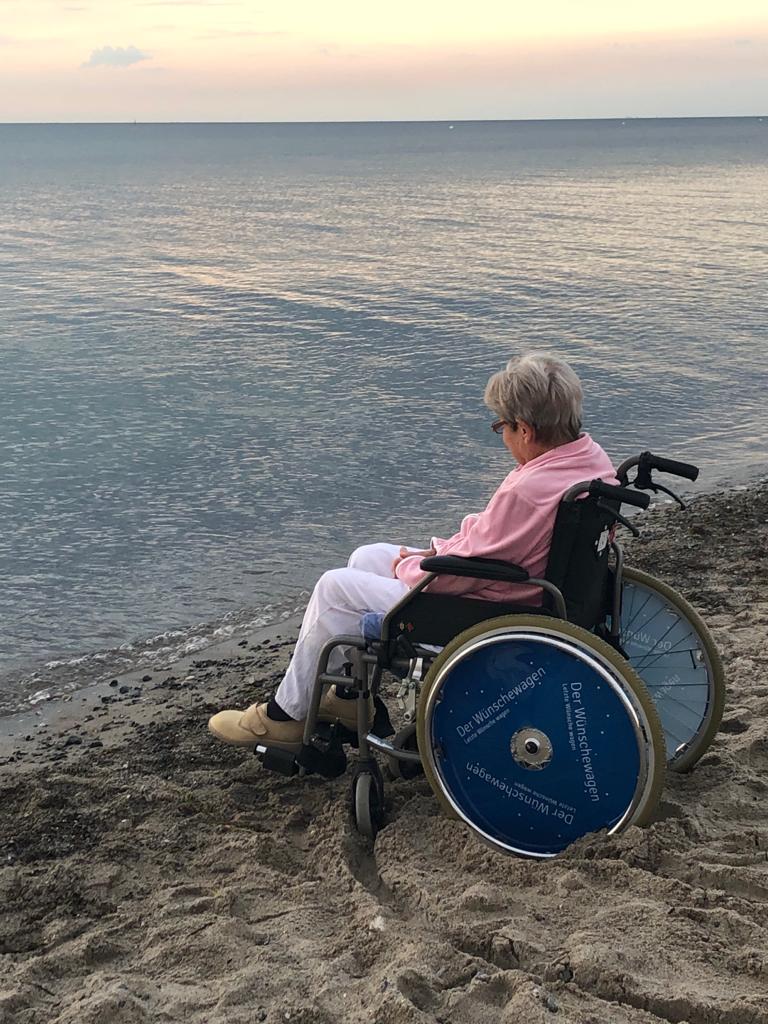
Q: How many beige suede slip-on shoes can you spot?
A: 2